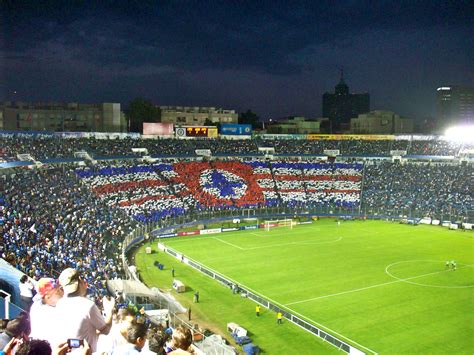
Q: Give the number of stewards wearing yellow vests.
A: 2